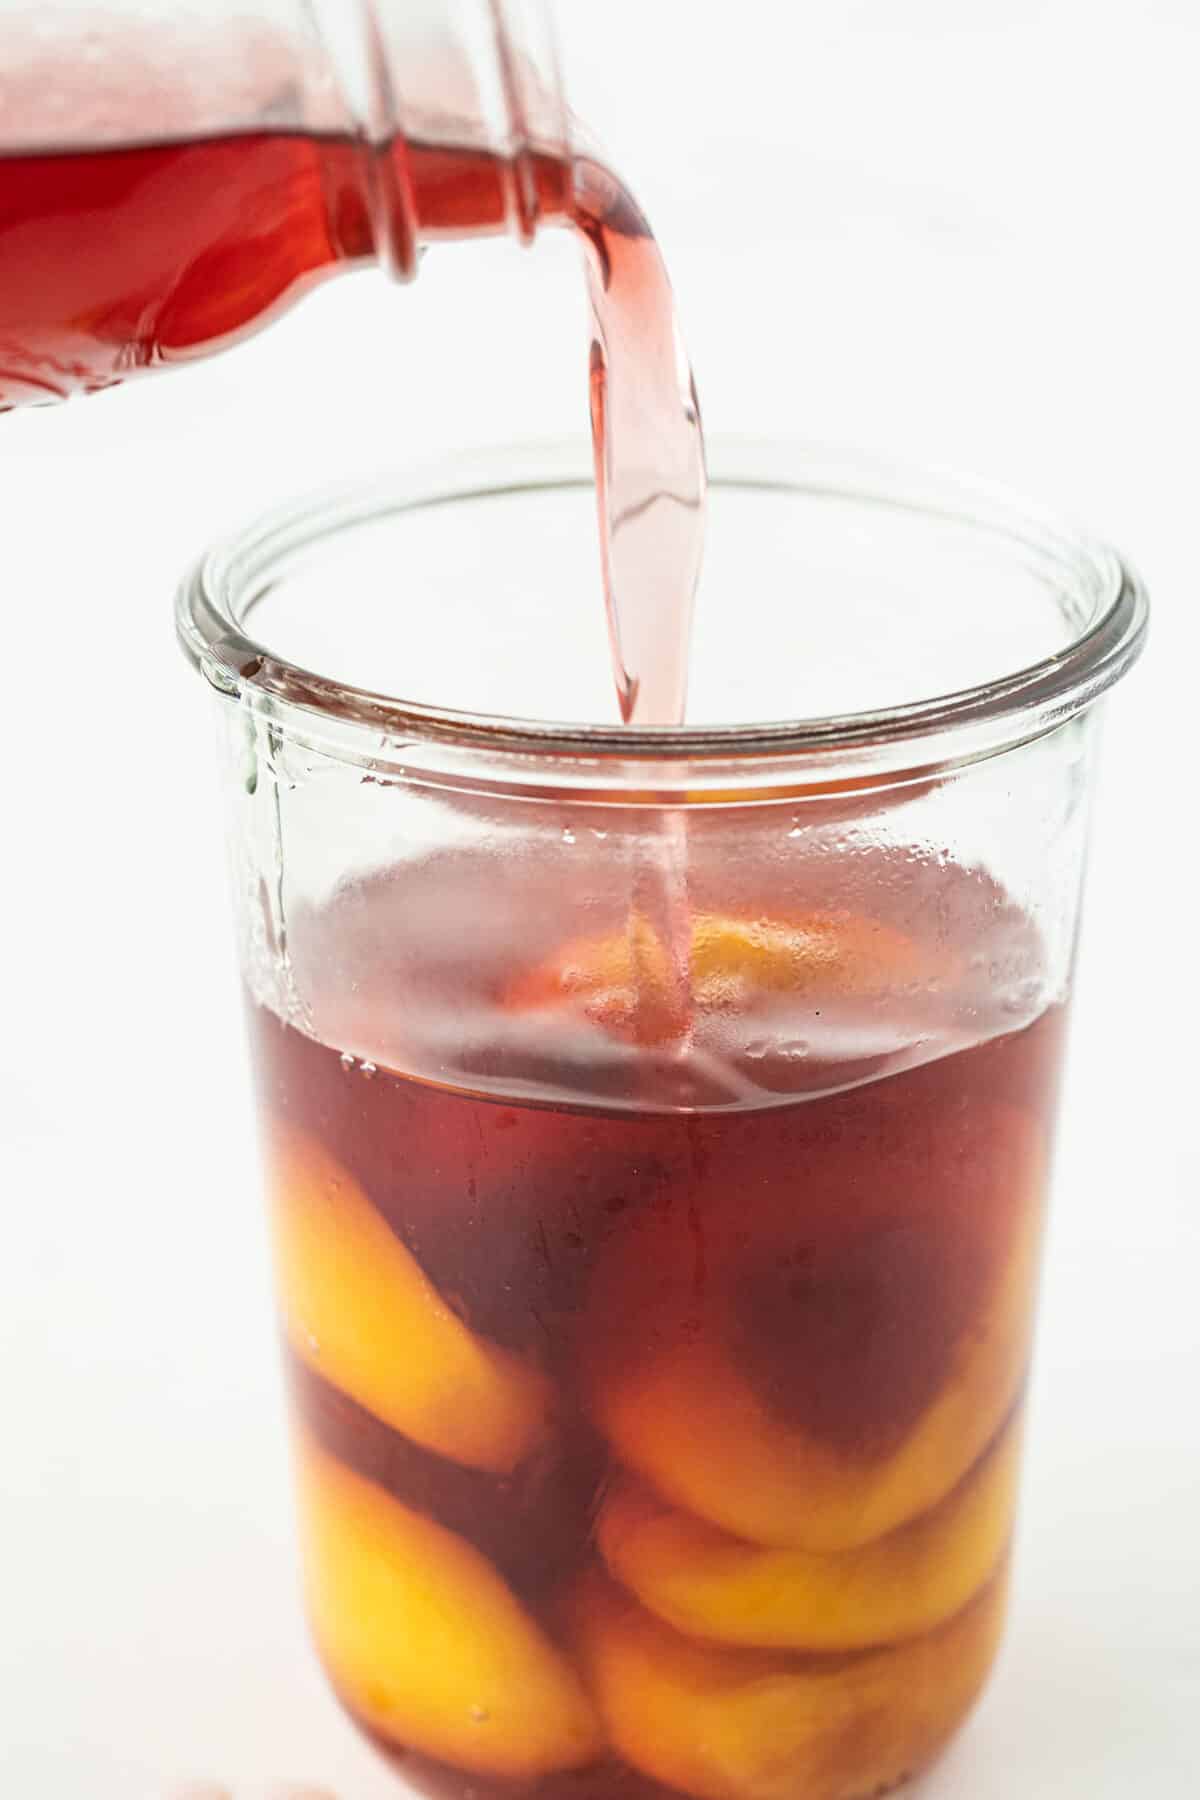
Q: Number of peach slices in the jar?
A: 6